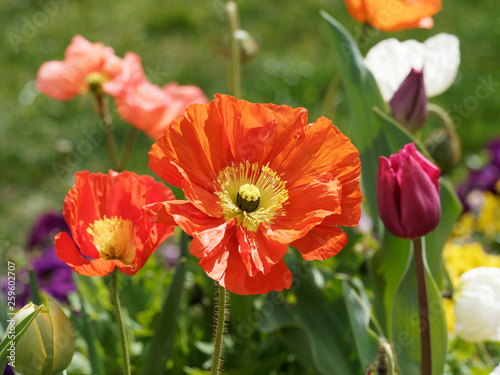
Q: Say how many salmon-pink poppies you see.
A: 2